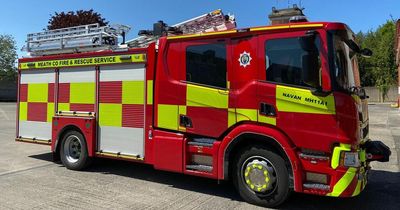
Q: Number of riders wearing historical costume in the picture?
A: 0